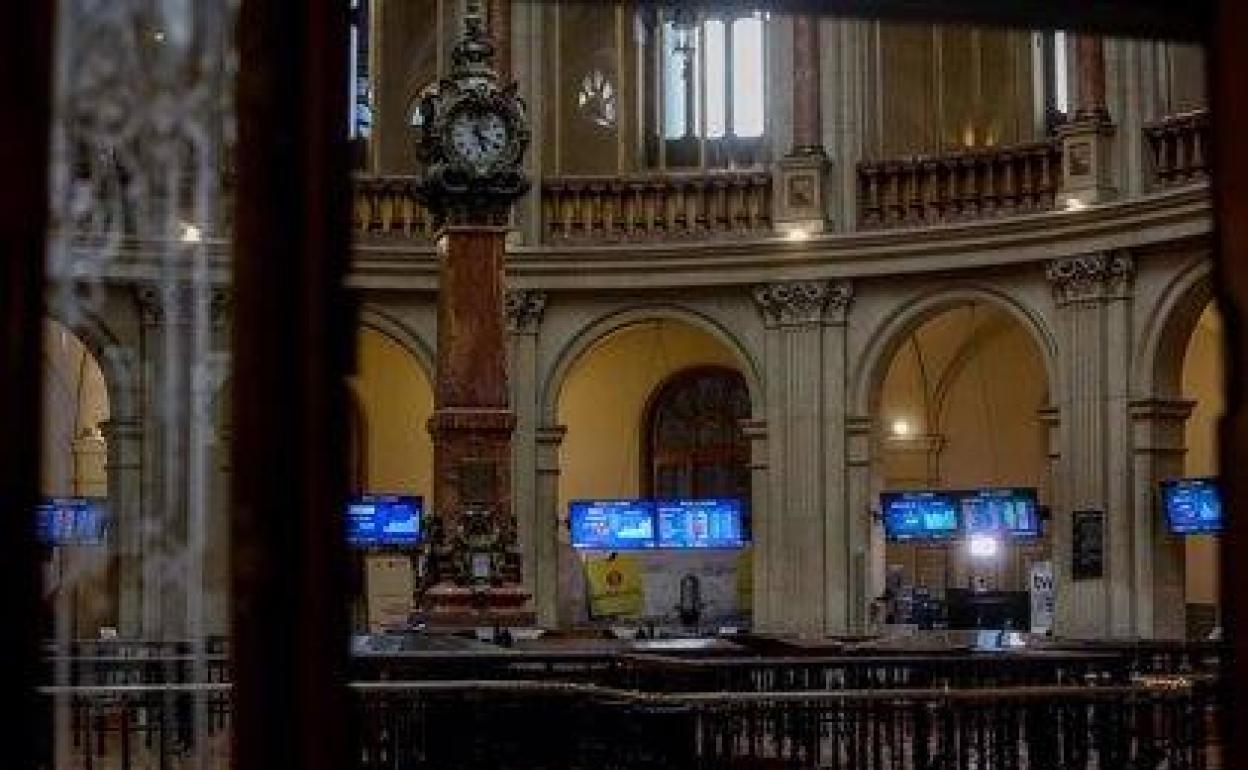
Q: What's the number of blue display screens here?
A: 7